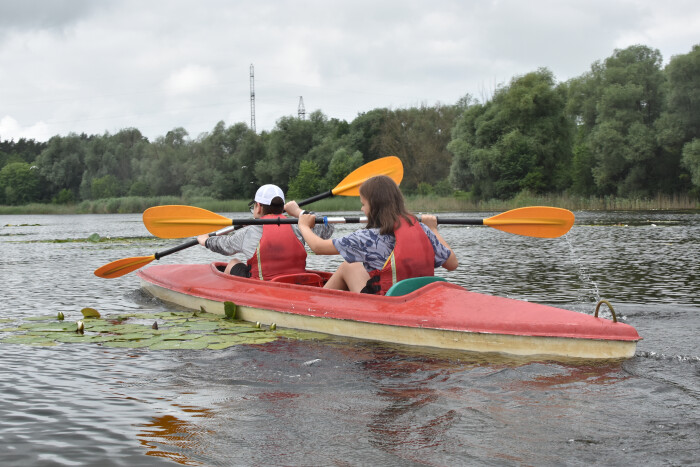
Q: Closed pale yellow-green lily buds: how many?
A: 4